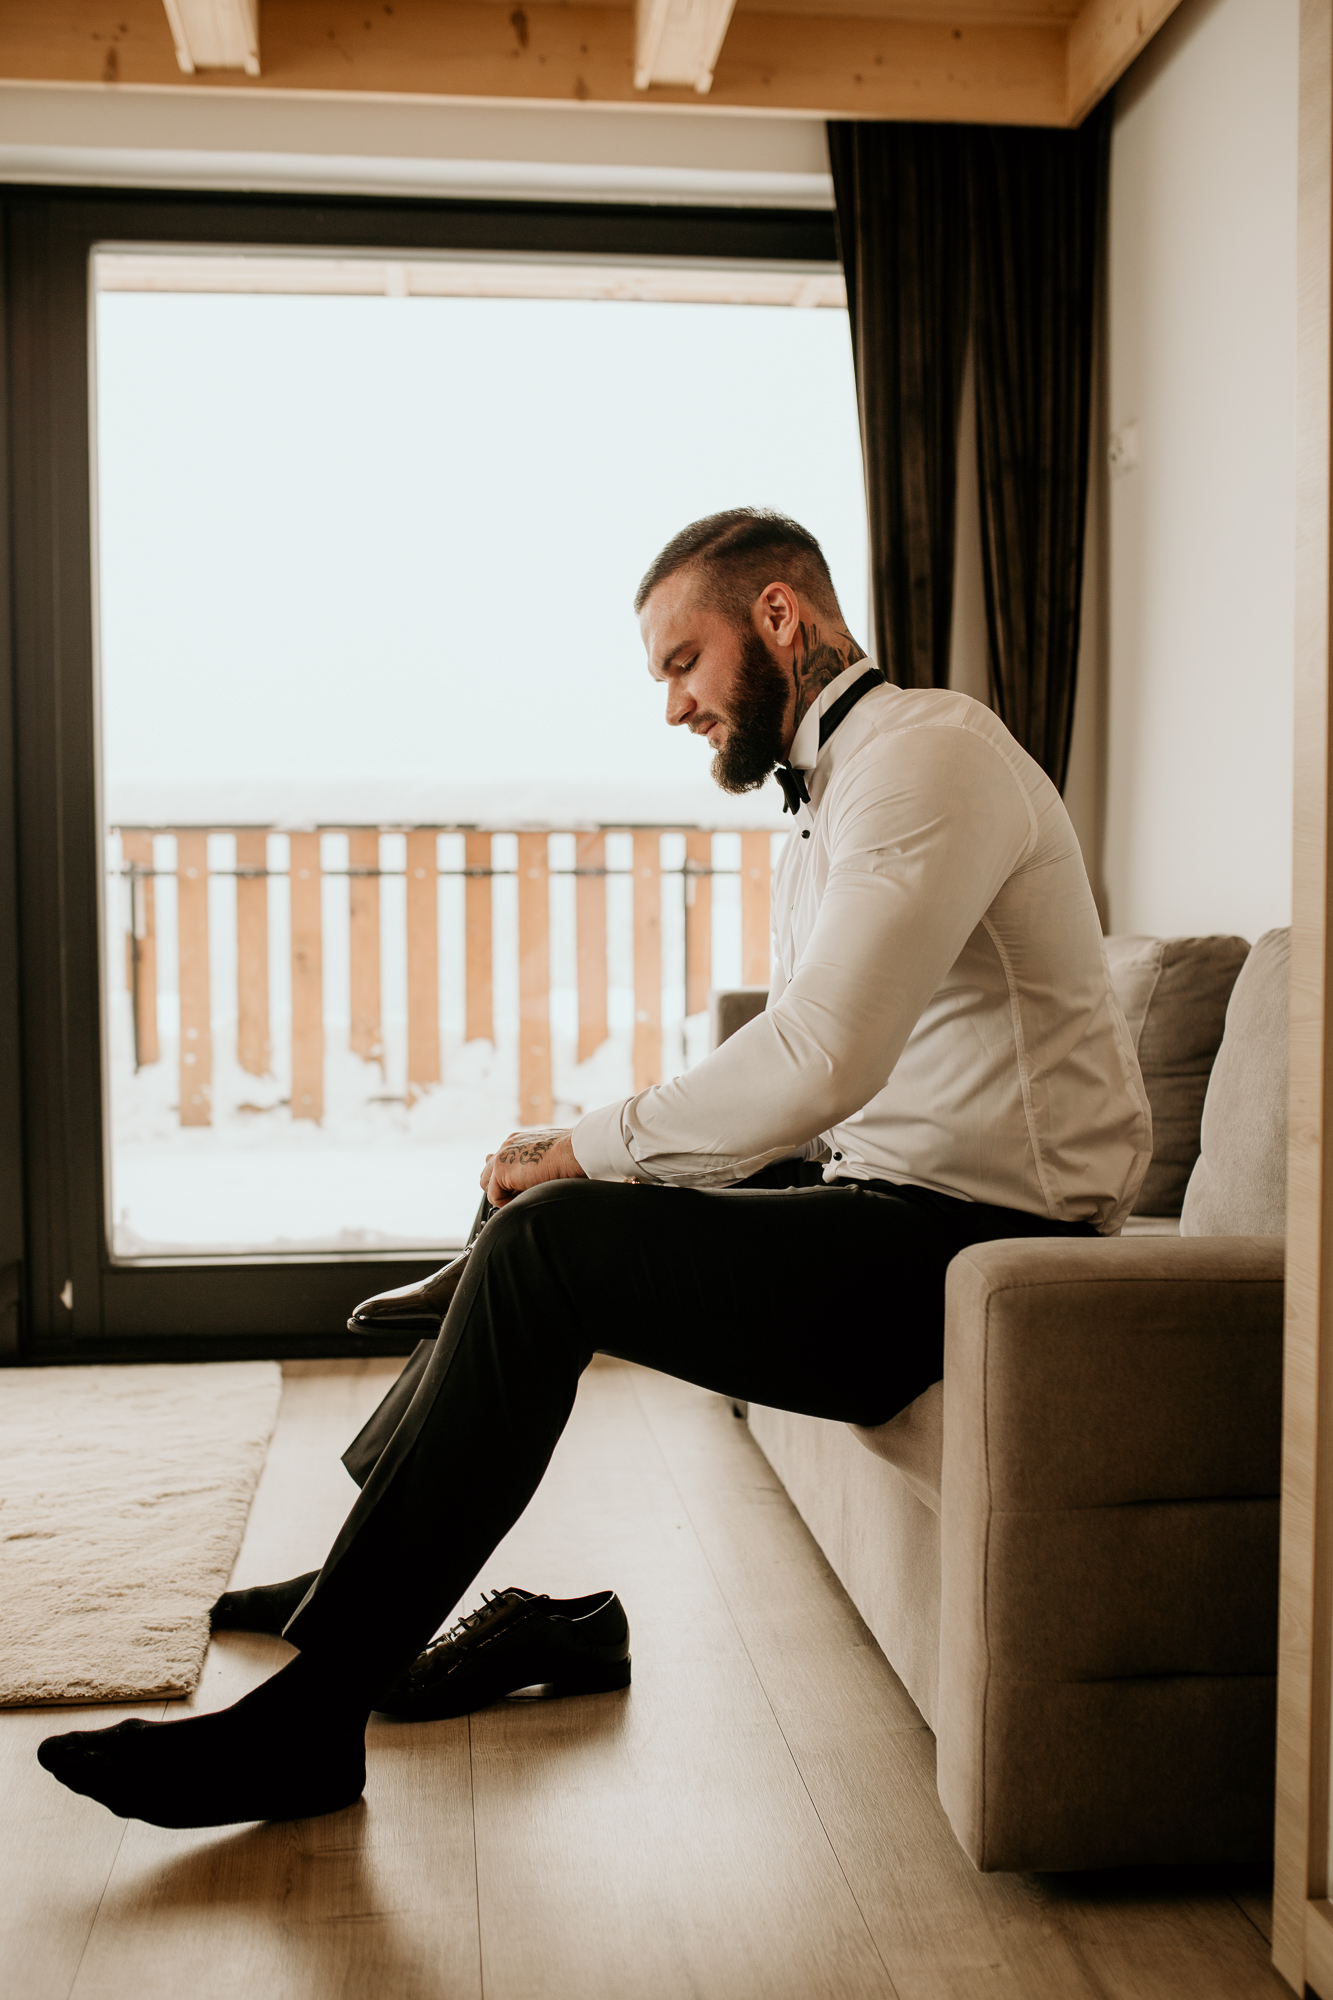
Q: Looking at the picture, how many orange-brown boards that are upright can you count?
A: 12